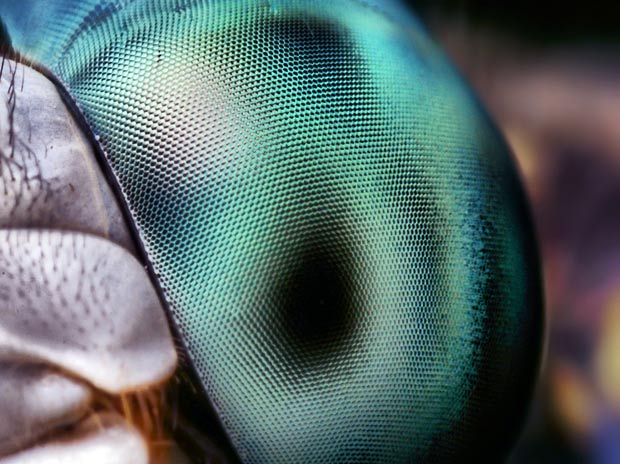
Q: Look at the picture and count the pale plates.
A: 4